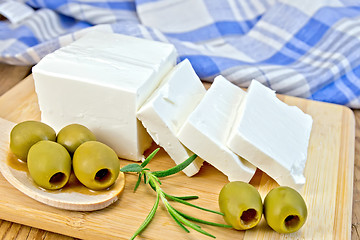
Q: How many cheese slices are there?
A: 3